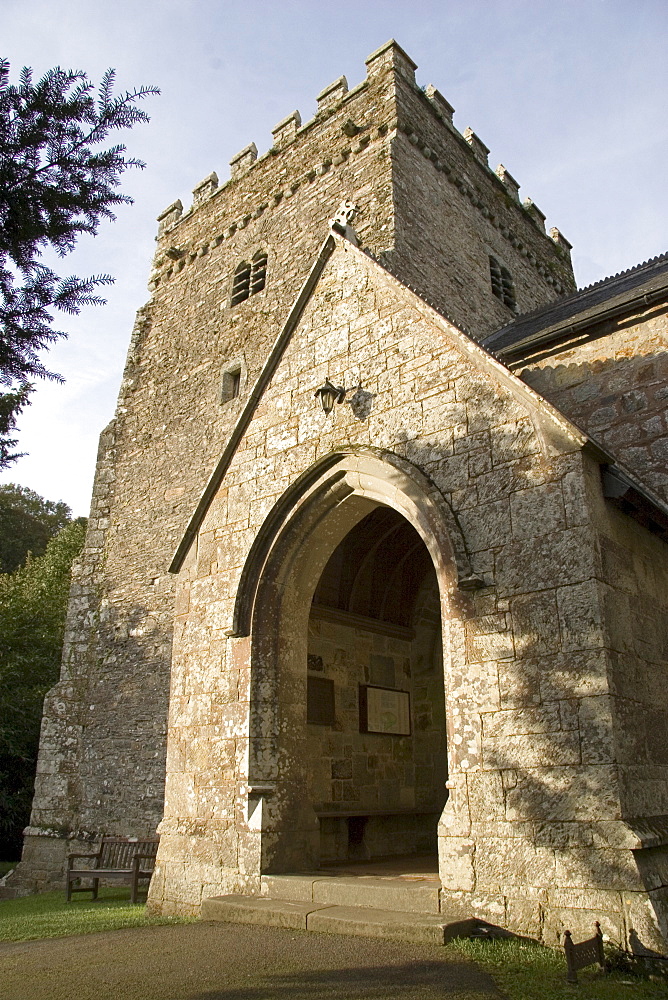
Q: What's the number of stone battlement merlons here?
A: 11